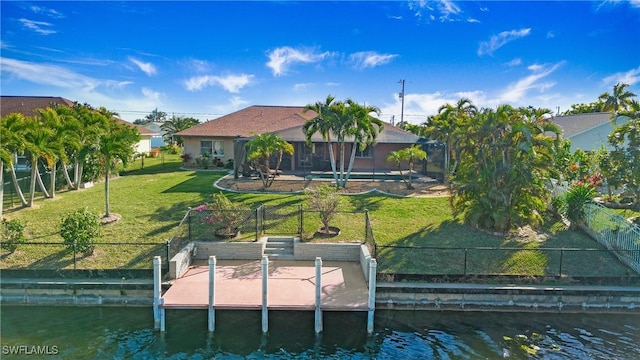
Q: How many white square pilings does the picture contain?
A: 5